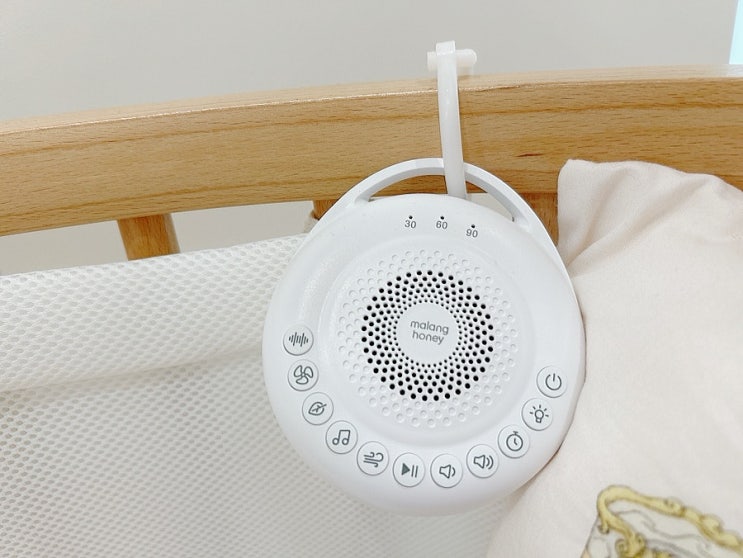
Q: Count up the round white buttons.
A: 11